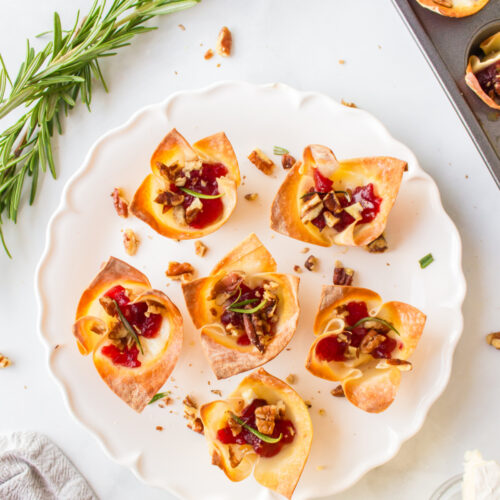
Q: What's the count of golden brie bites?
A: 8